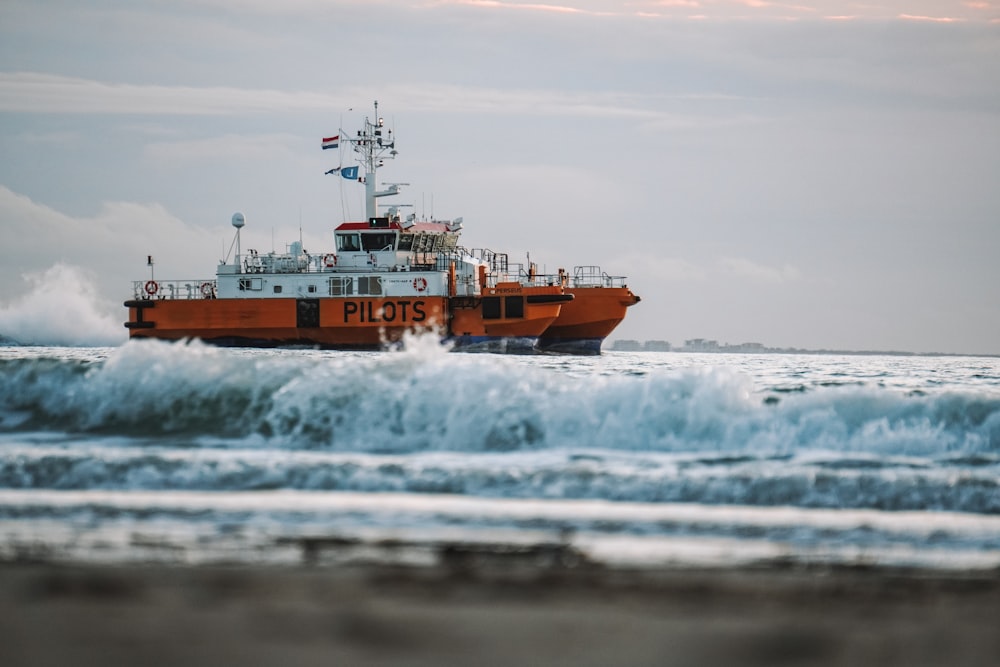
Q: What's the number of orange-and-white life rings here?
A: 4